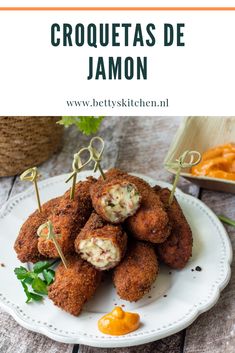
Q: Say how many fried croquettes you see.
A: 8